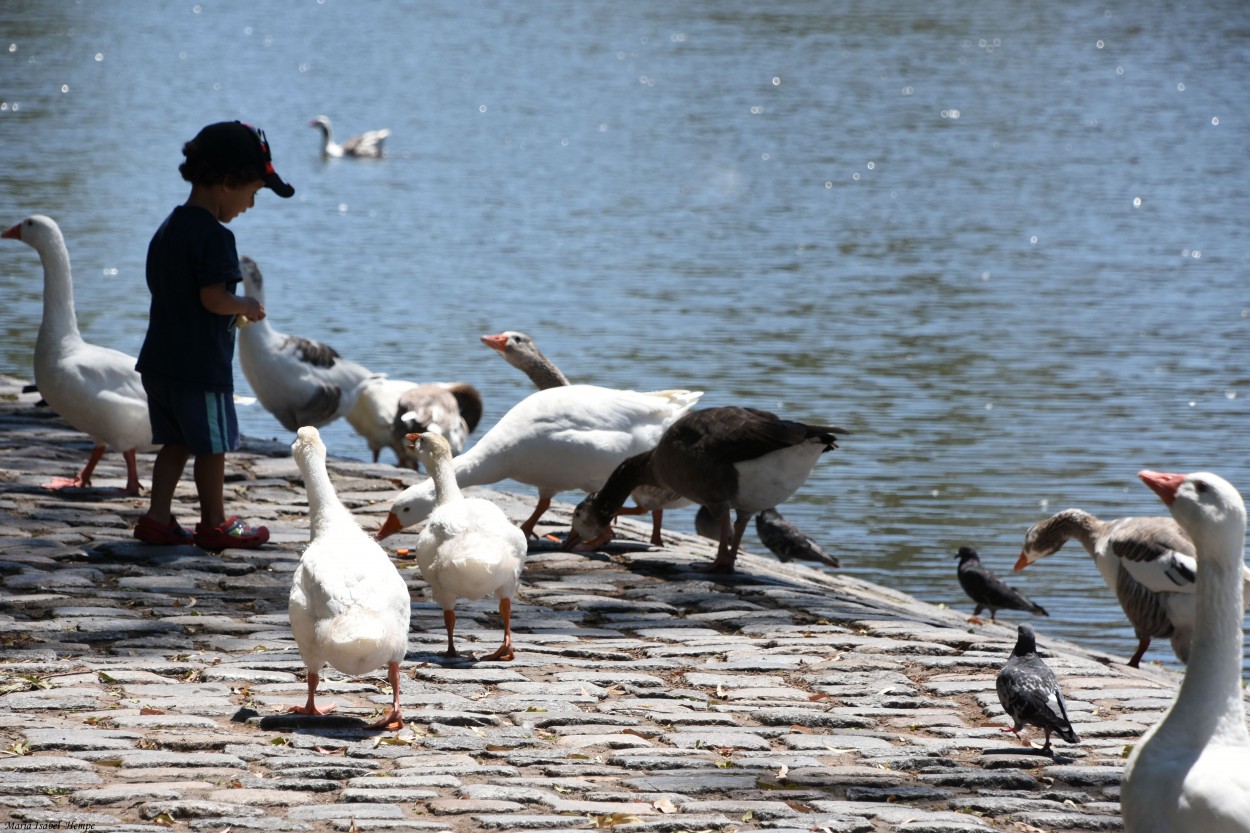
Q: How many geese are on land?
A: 11